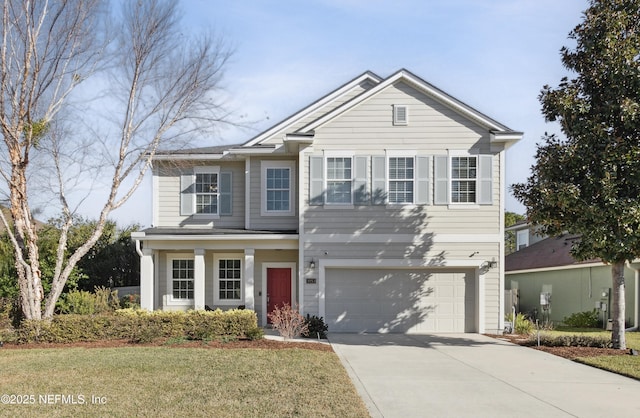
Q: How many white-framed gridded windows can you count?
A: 7